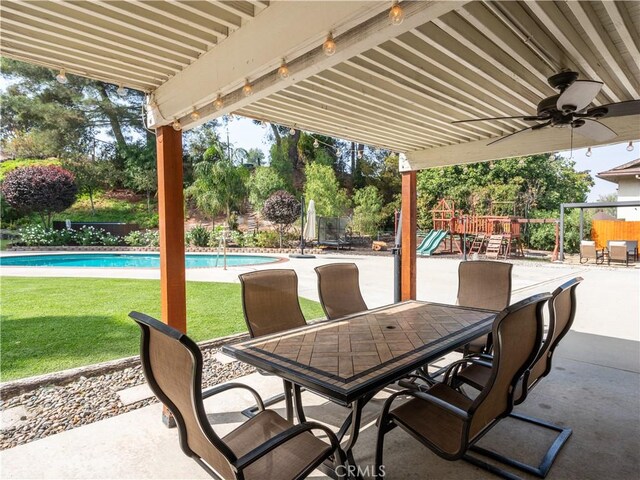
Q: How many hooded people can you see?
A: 0